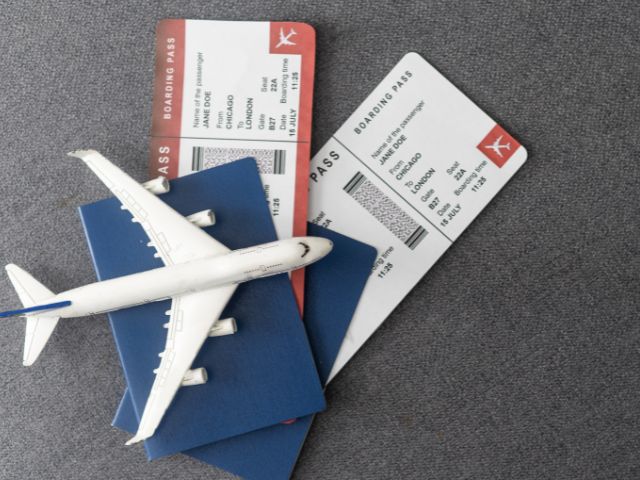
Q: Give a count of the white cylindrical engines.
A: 4